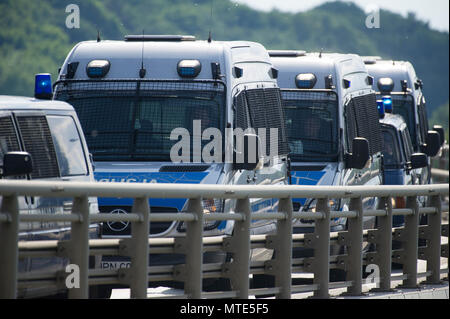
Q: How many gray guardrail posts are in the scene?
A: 11